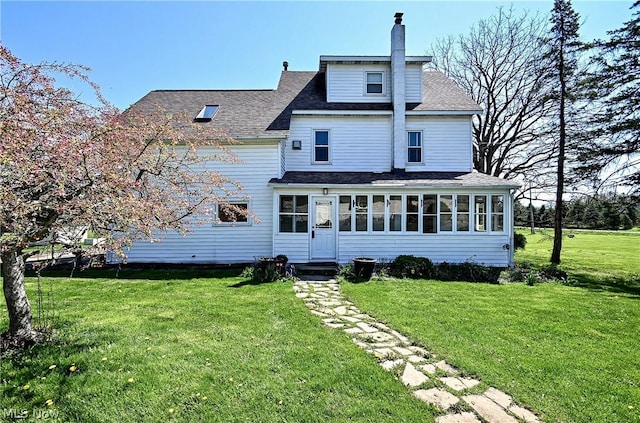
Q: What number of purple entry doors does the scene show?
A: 0